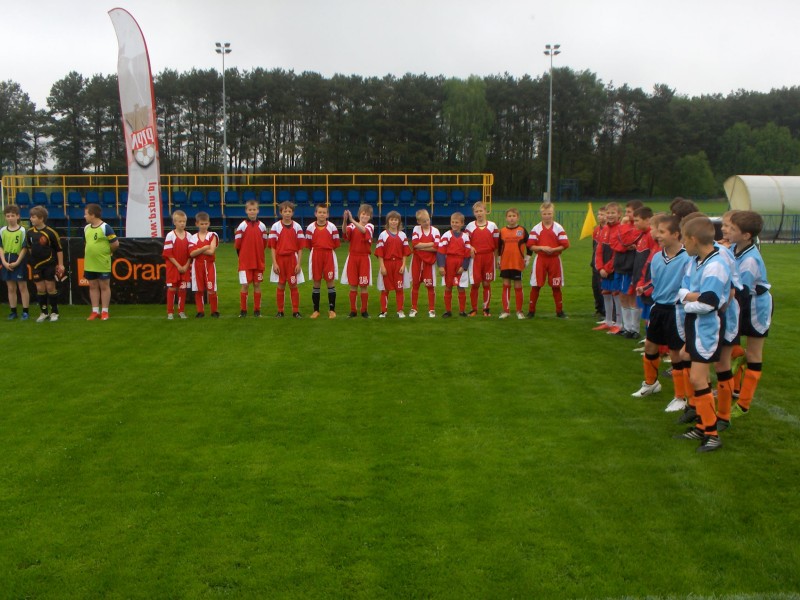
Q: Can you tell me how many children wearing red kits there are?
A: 11